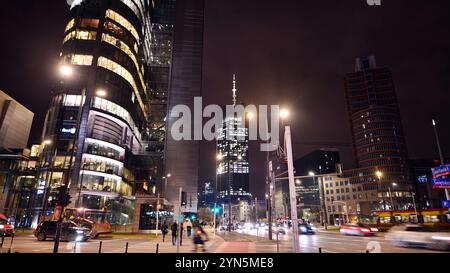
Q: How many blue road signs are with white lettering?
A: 2